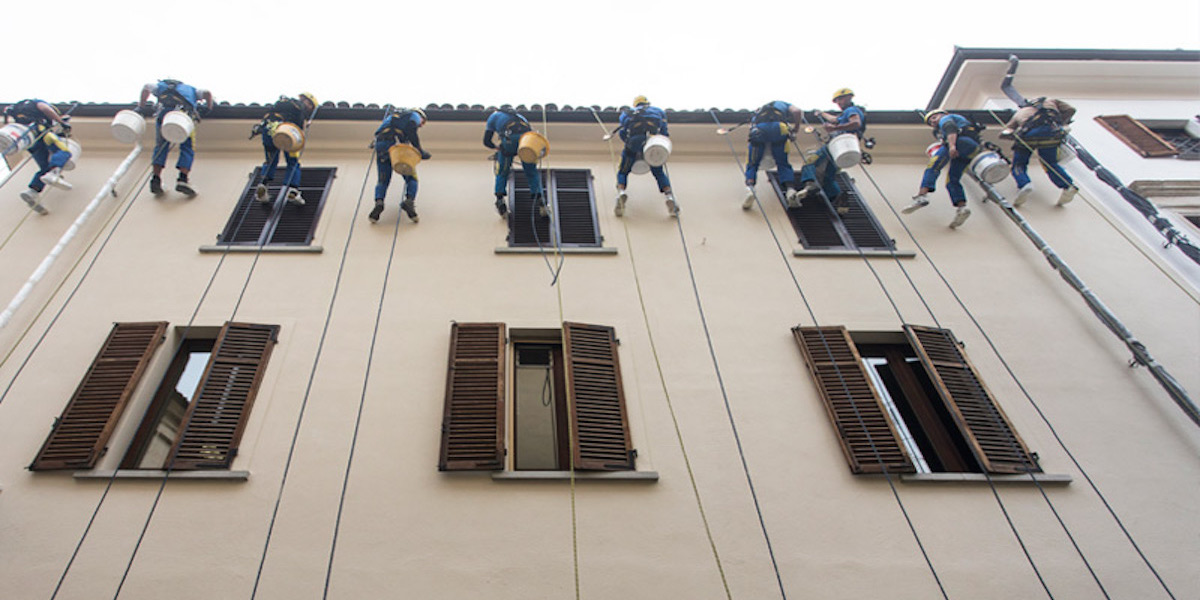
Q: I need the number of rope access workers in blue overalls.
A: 10